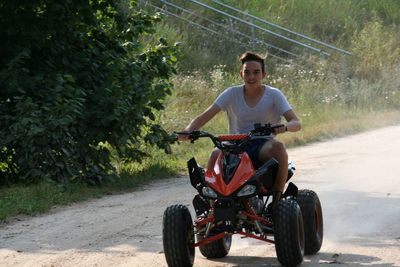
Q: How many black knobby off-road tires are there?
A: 4